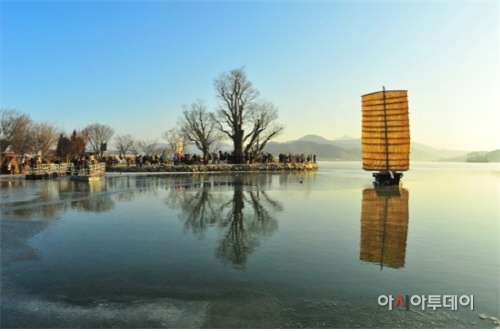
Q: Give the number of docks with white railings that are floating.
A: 2